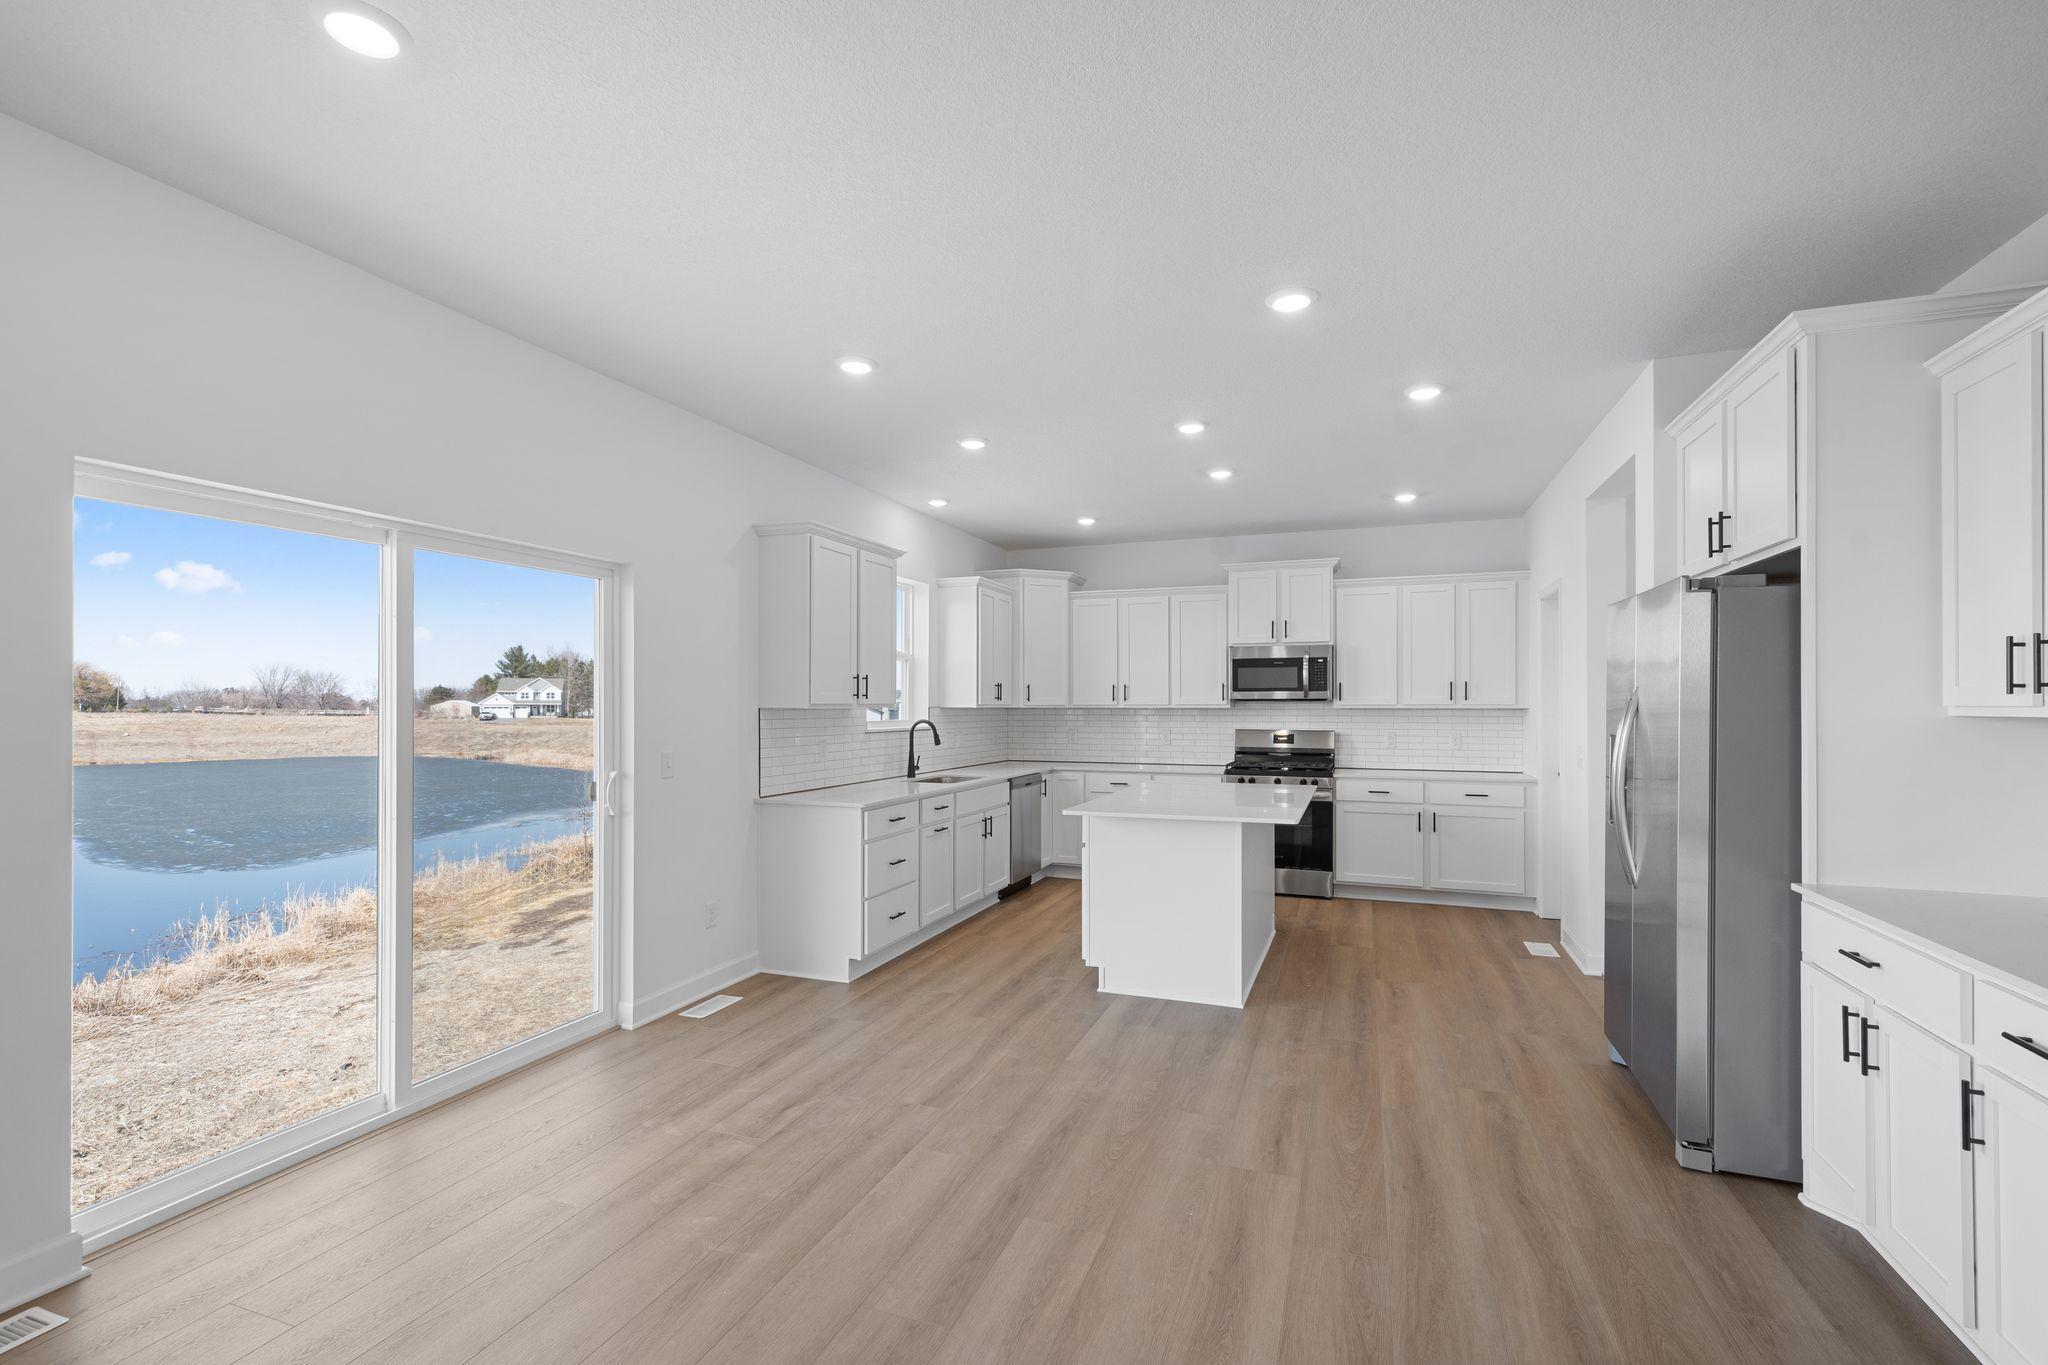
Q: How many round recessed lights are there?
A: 10